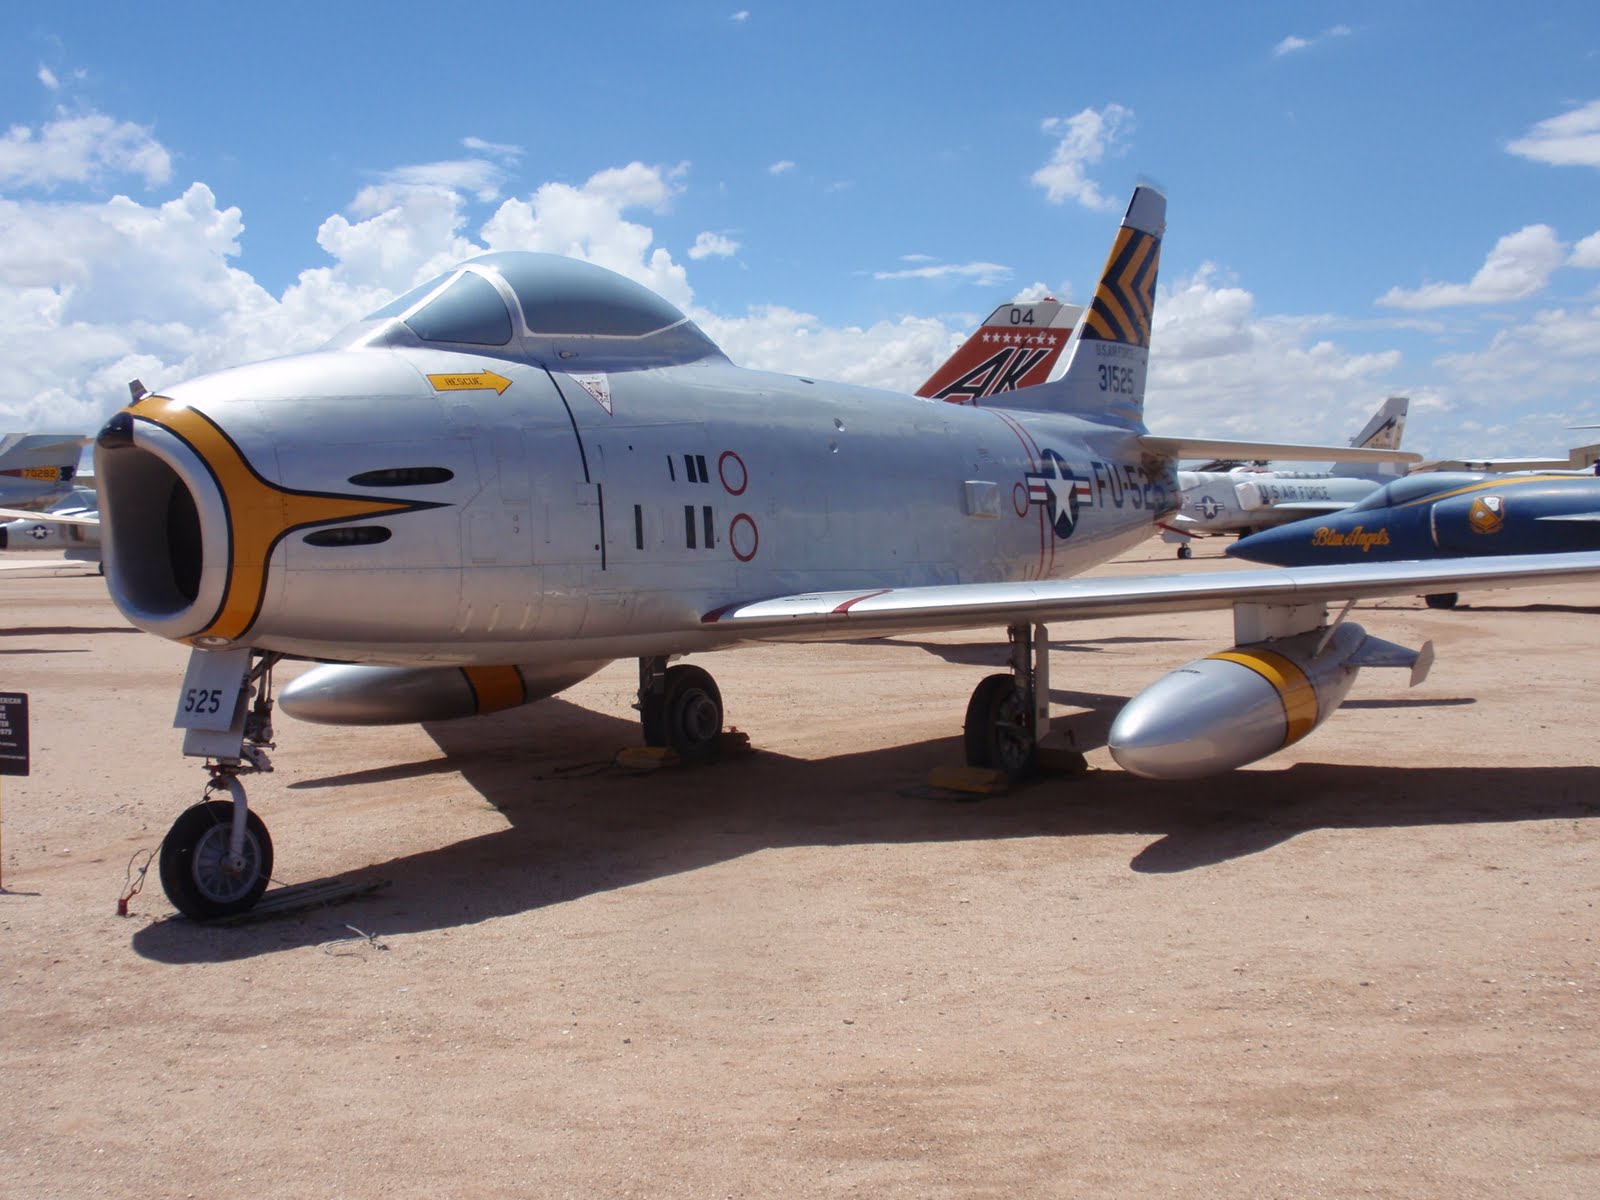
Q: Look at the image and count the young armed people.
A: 0